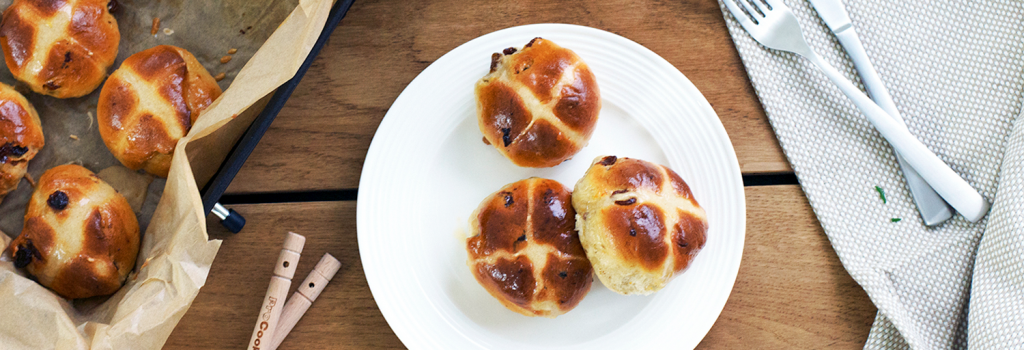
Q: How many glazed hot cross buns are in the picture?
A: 7